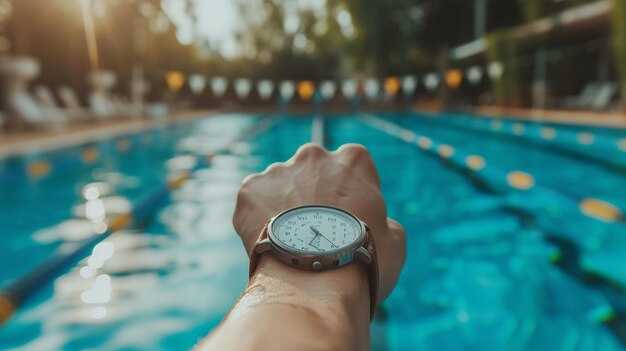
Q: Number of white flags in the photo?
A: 12